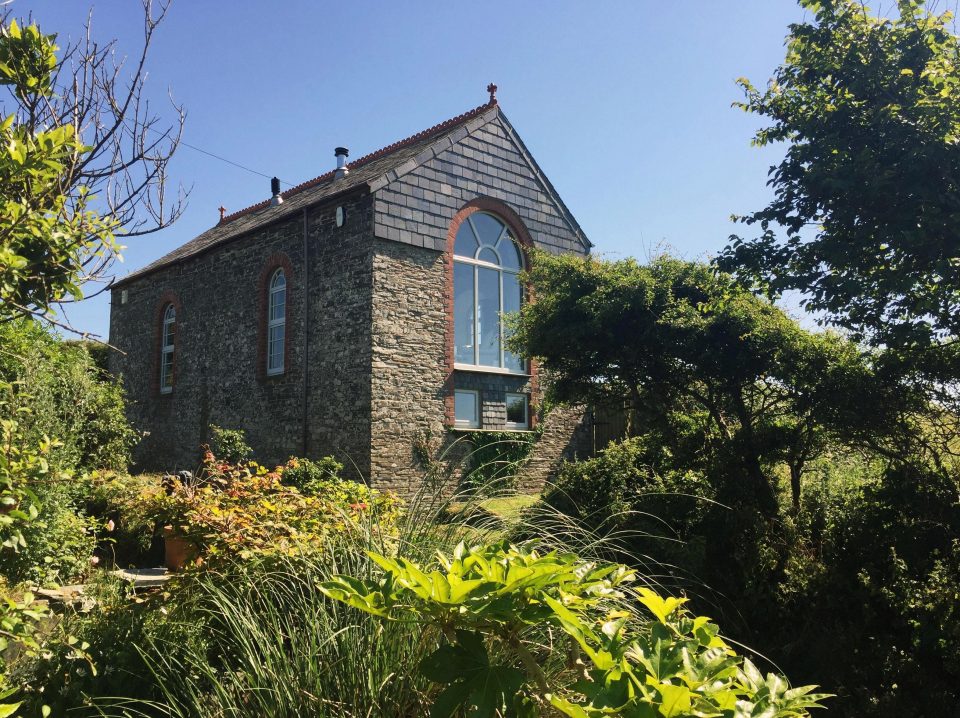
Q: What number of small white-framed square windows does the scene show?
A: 2